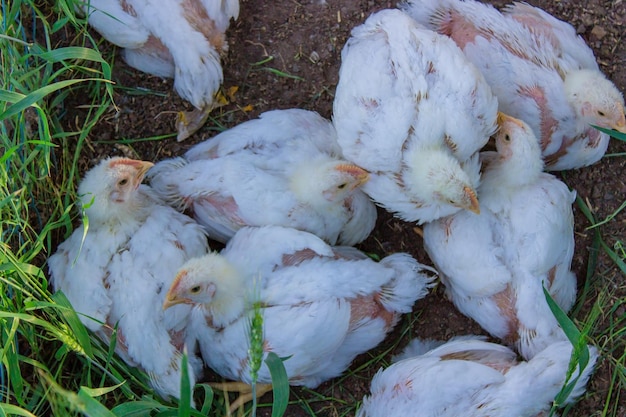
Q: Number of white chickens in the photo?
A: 8